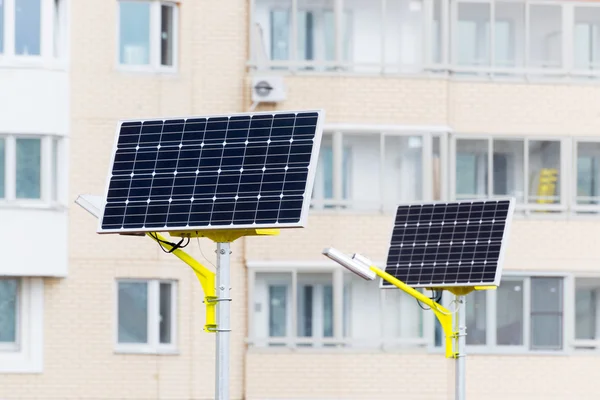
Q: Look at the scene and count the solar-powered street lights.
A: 2